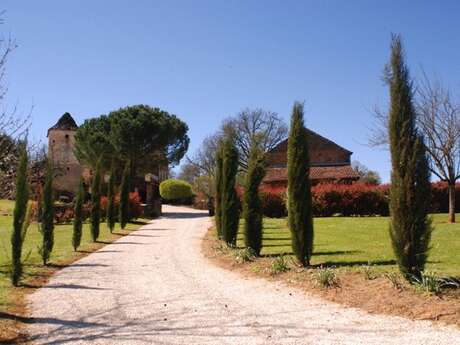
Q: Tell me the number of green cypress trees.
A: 11